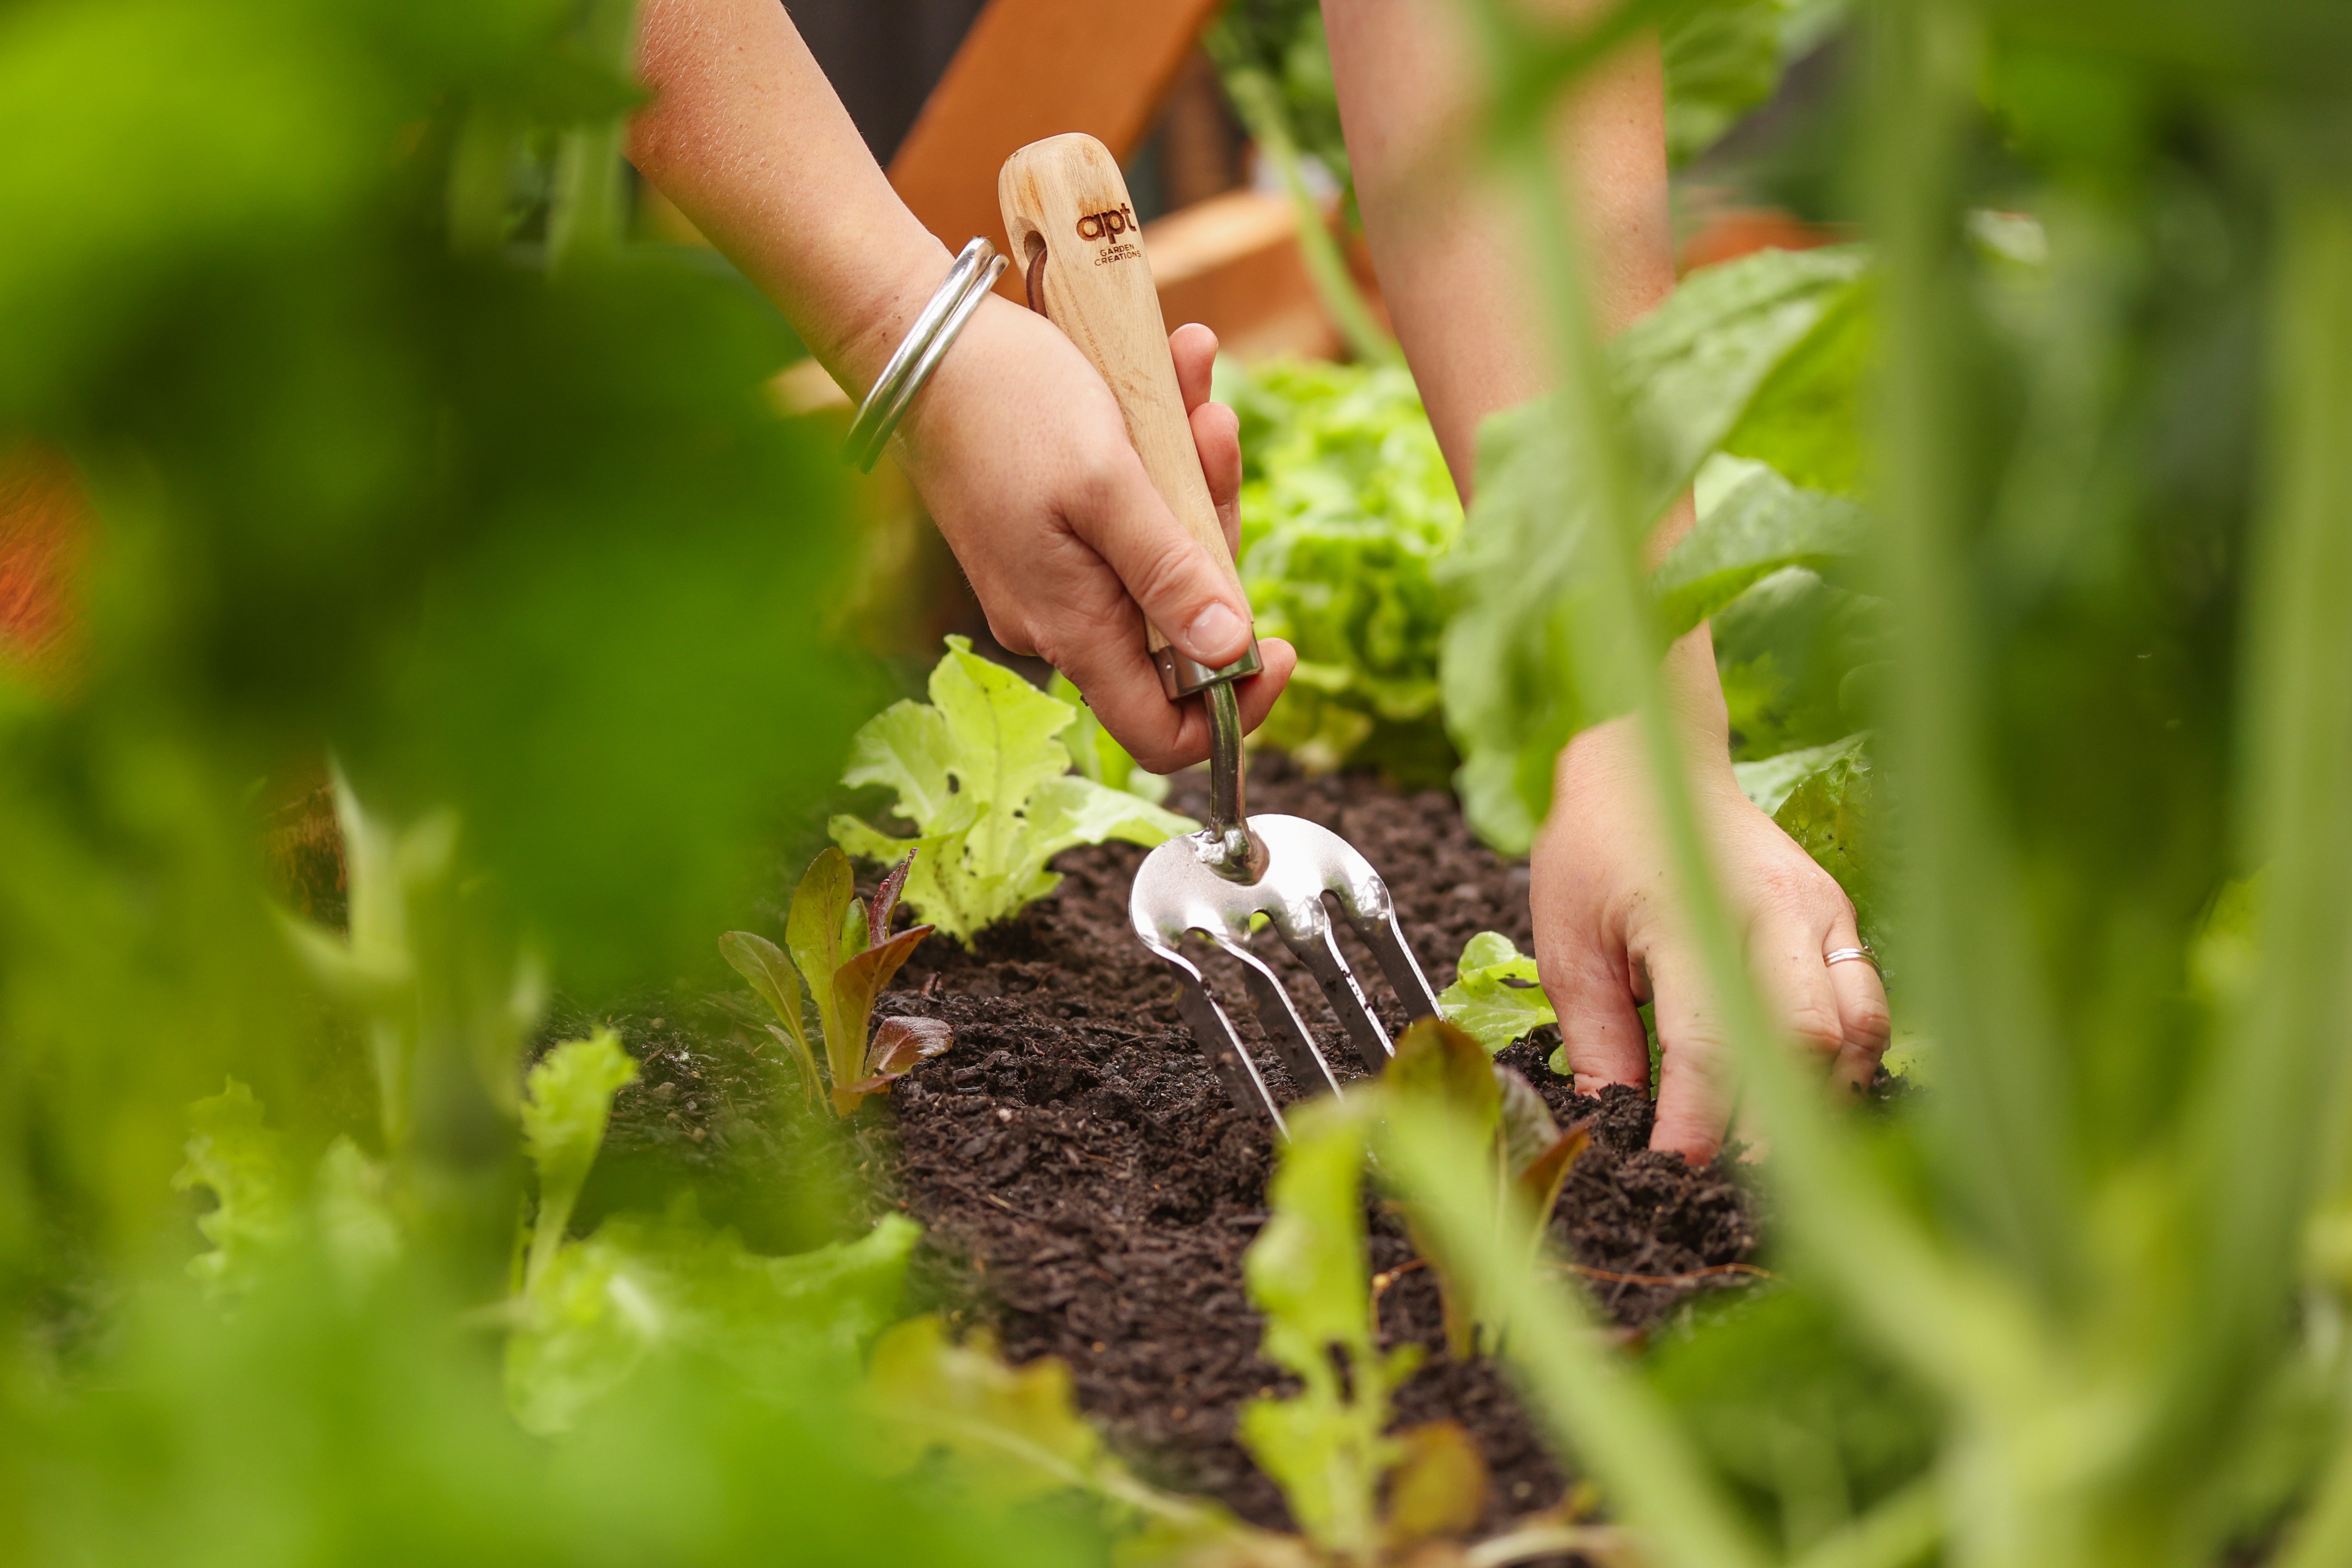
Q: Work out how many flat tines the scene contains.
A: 4